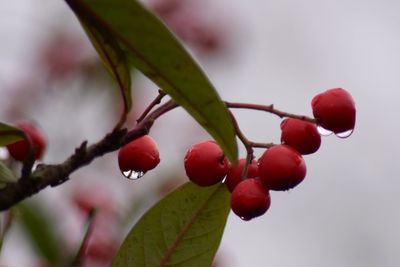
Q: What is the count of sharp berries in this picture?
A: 7